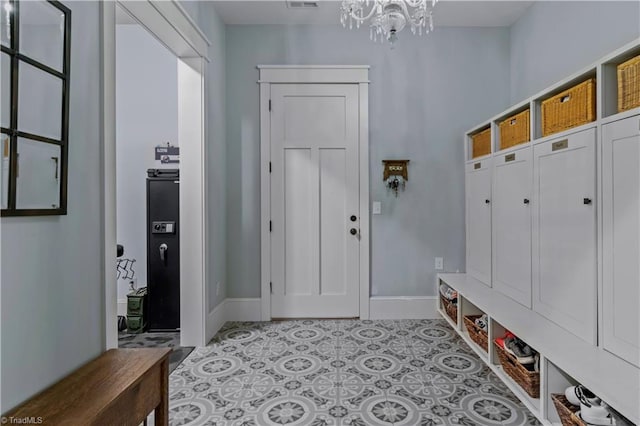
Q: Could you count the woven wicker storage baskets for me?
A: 8